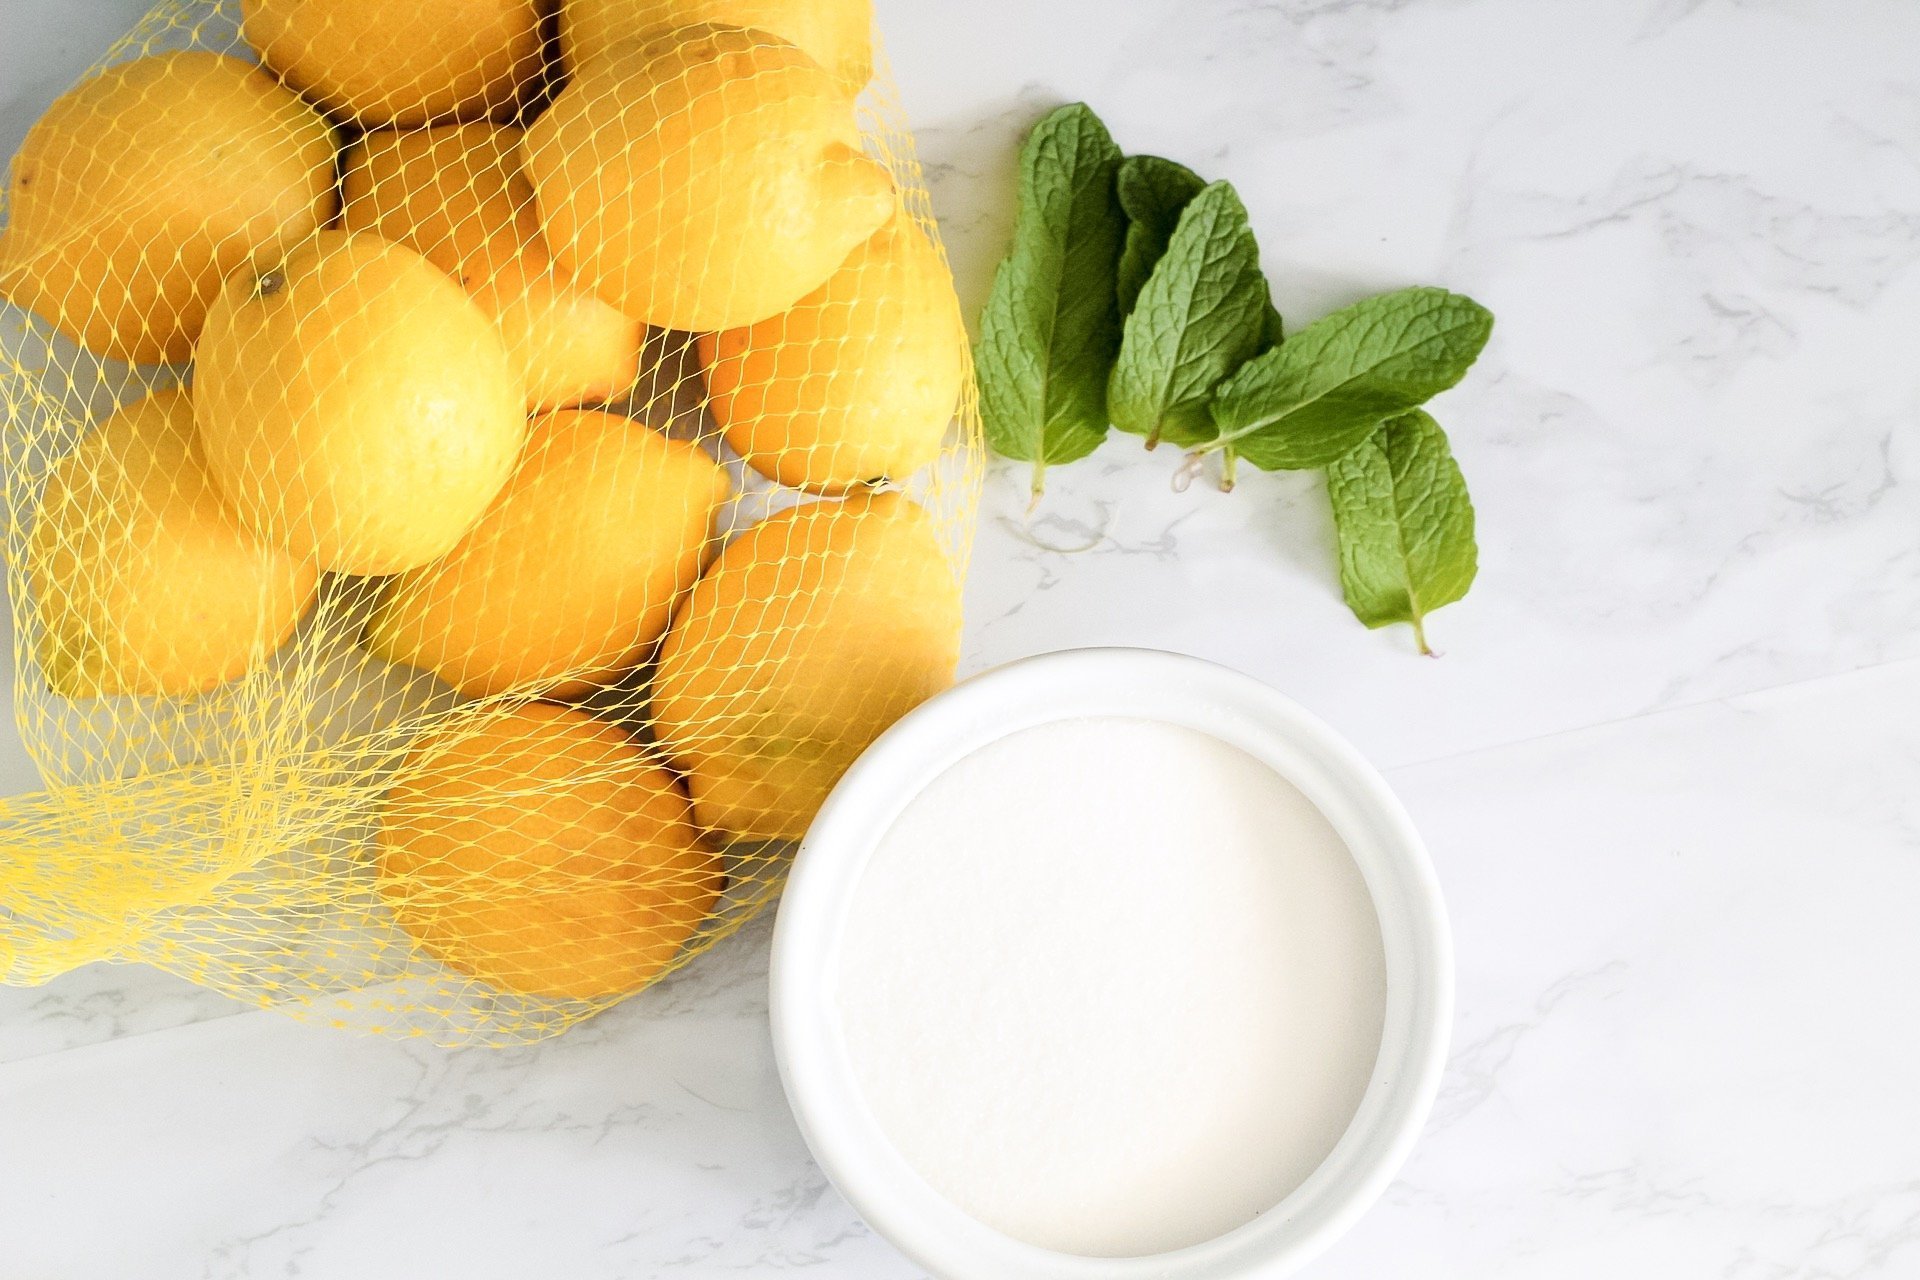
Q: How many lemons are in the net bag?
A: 11